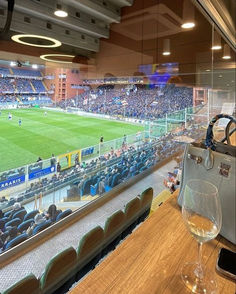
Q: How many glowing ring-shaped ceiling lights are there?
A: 2